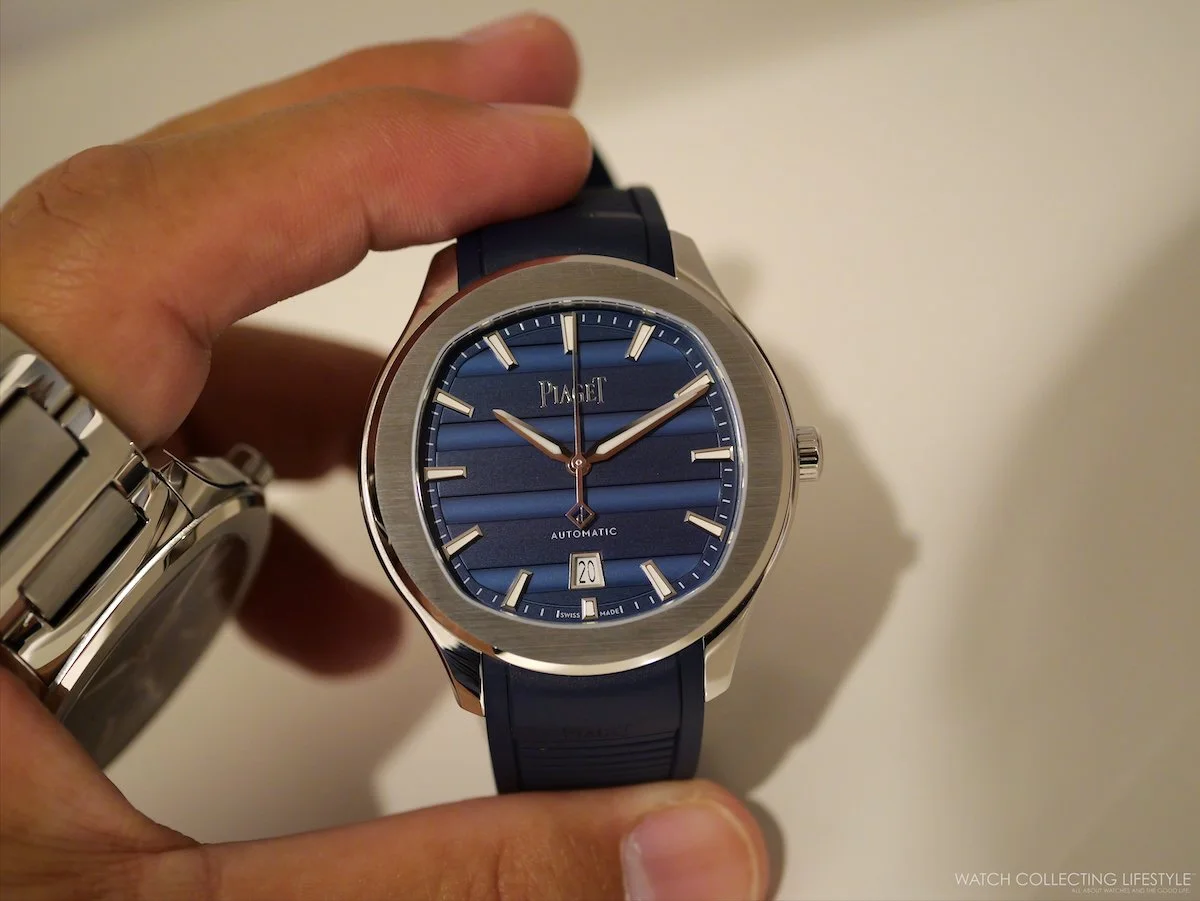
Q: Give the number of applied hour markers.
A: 12